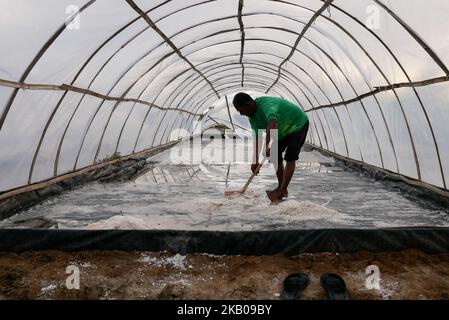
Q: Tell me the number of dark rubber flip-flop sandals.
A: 2